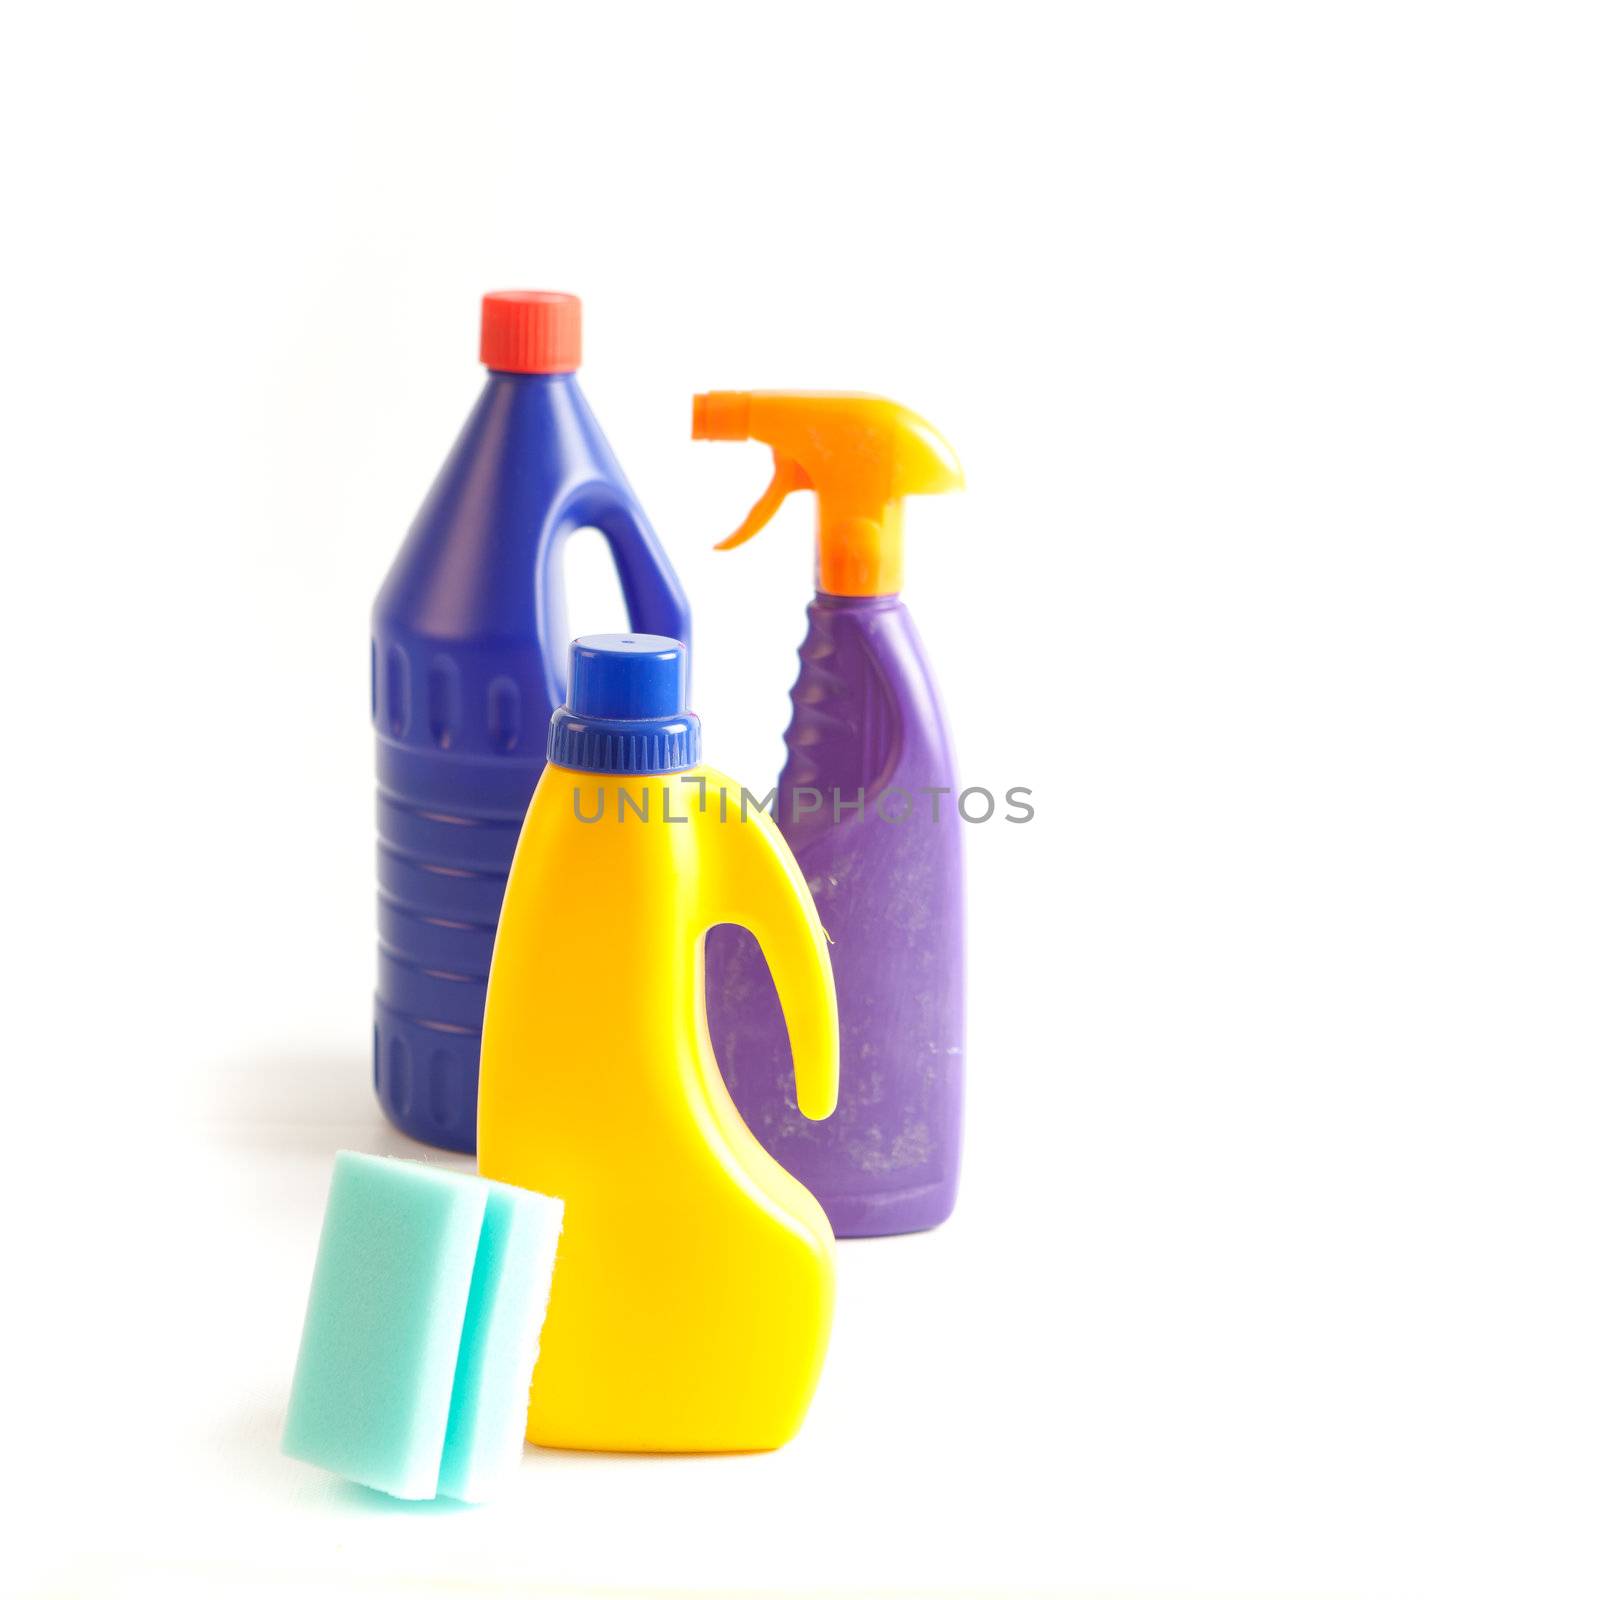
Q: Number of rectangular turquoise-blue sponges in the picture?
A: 1